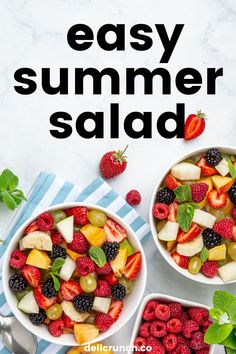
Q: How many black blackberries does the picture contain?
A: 11